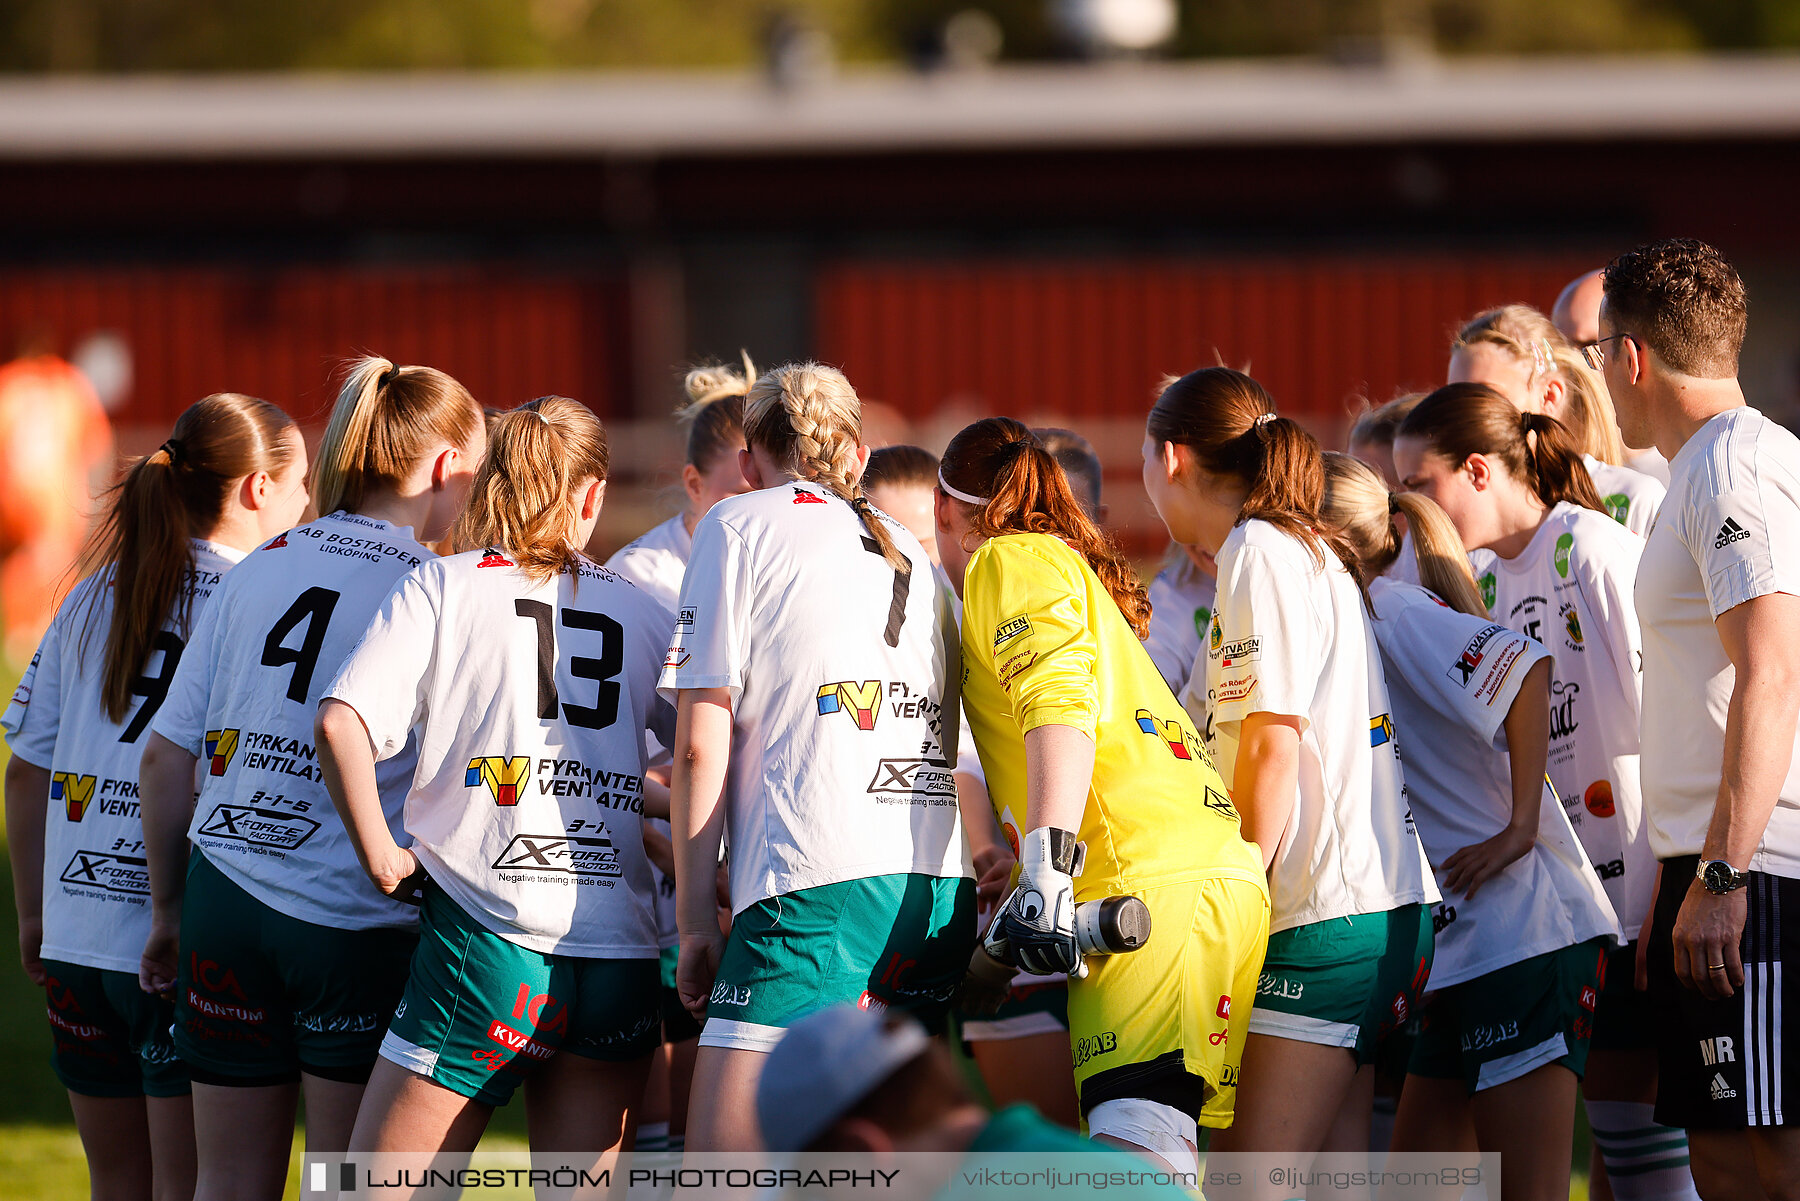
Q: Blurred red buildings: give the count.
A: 1